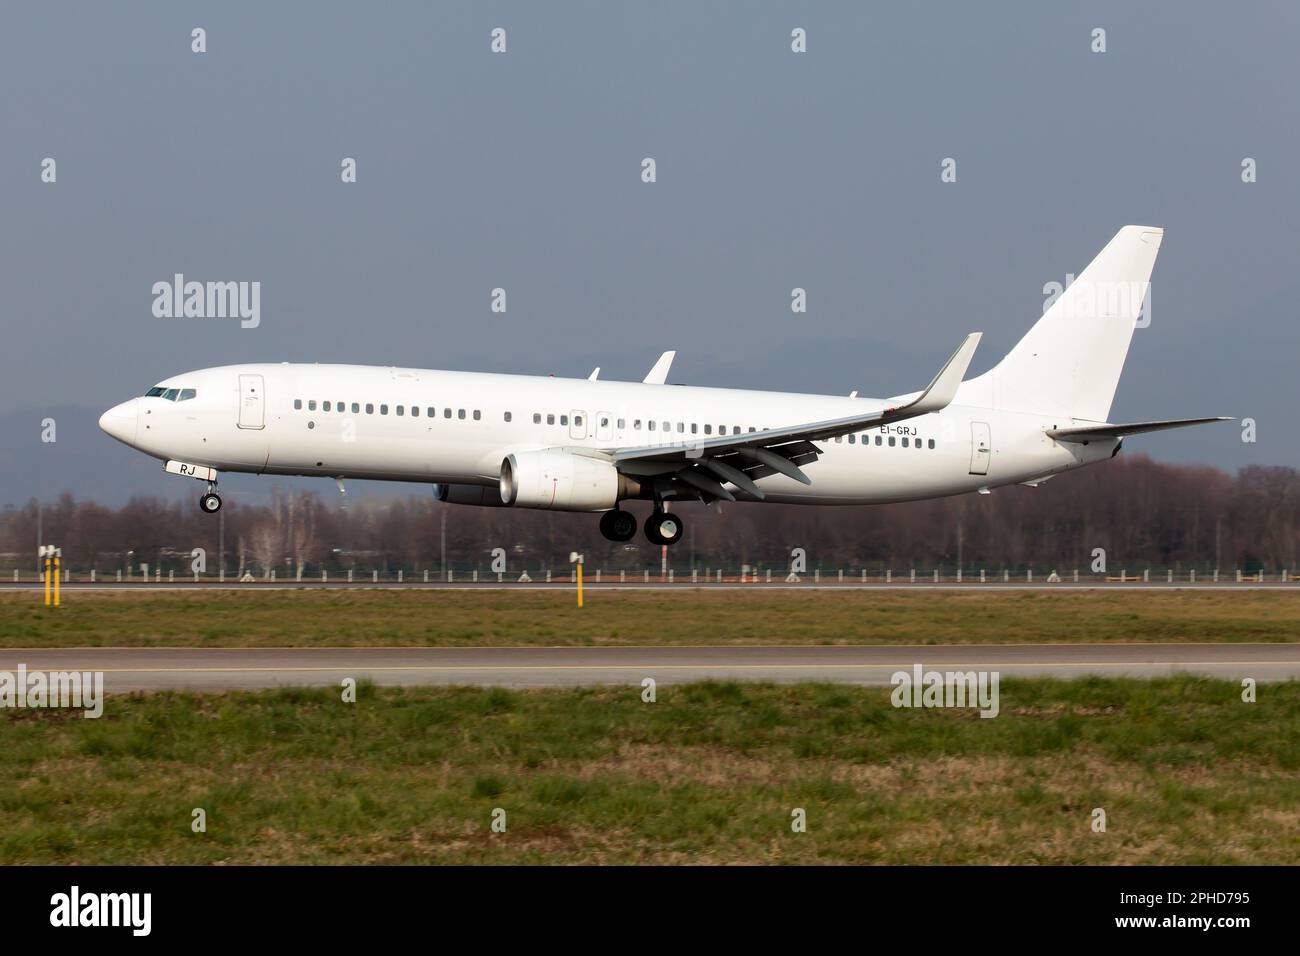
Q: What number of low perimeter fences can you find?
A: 1